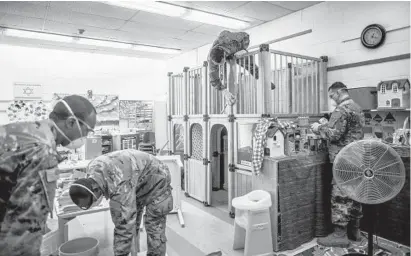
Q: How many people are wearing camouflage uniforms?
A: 4